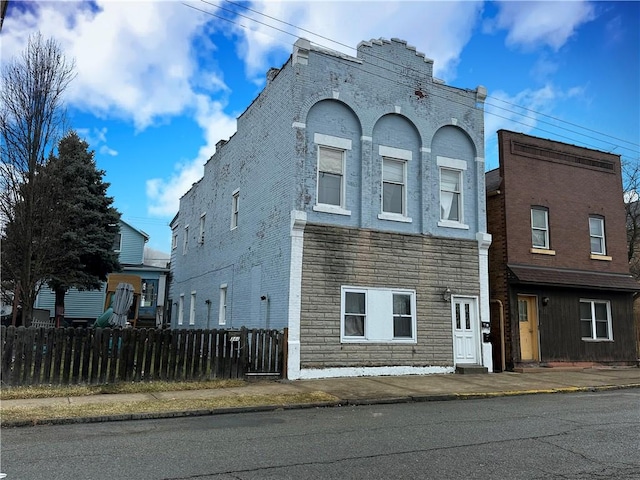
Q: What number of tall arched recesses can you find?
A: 3